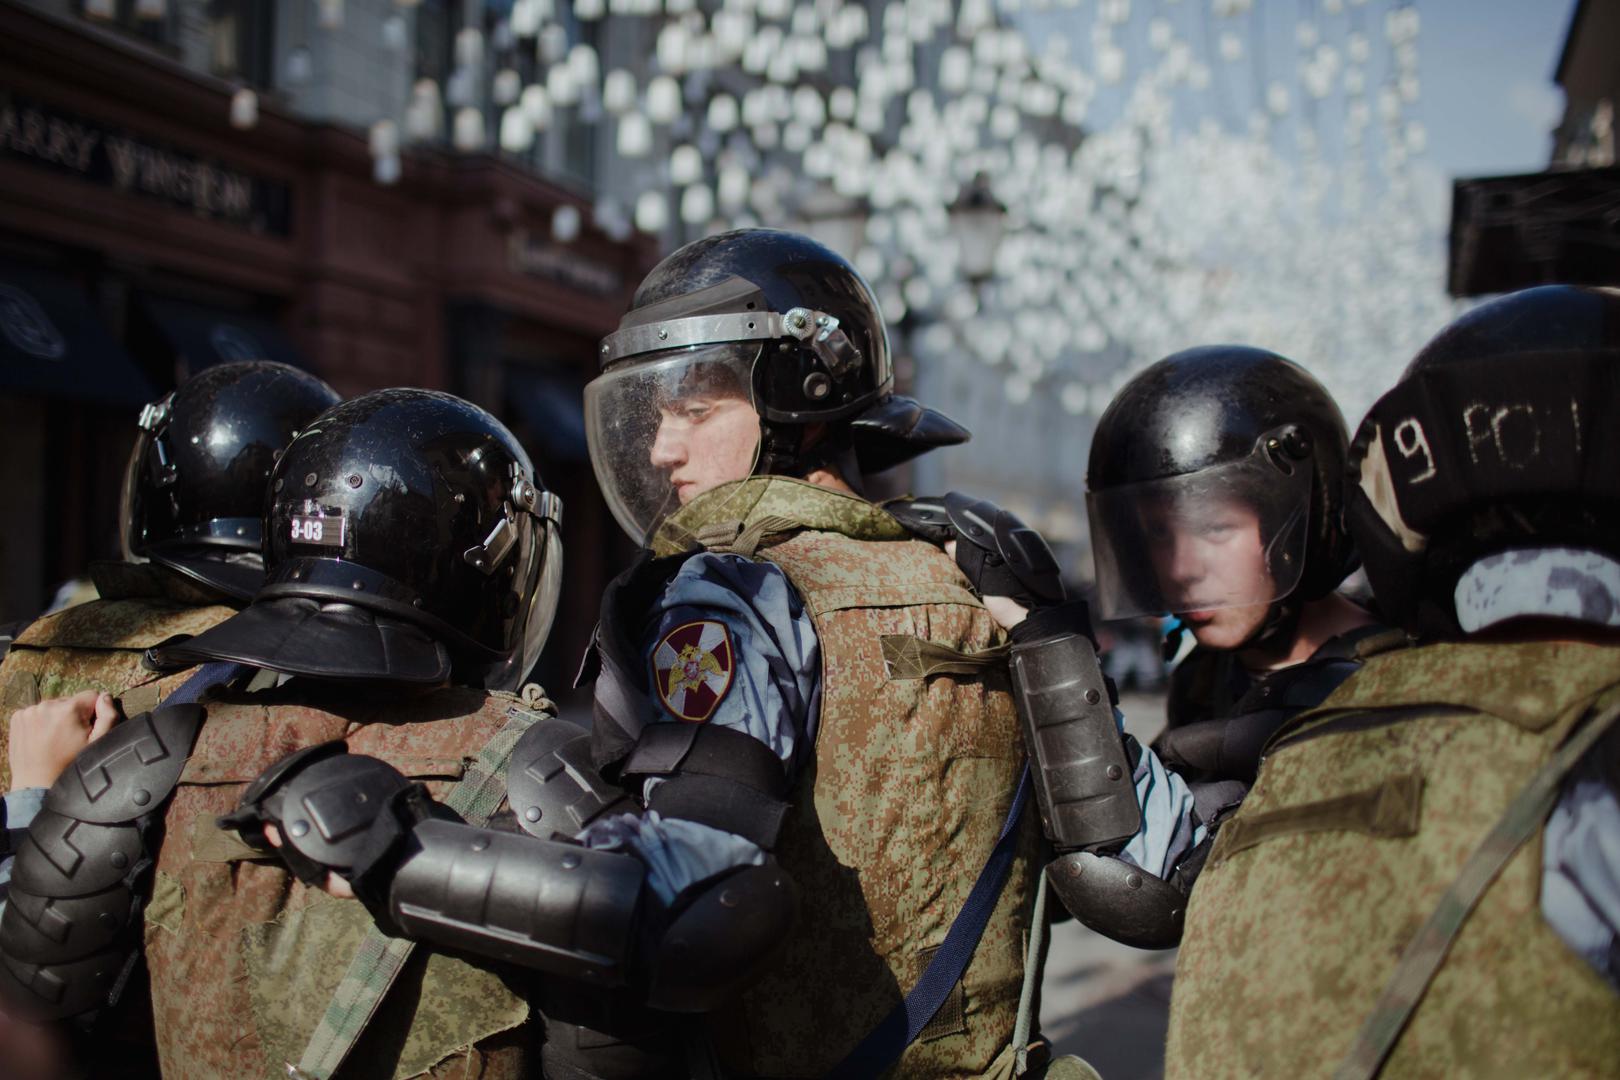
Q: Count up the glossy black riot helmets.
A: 5